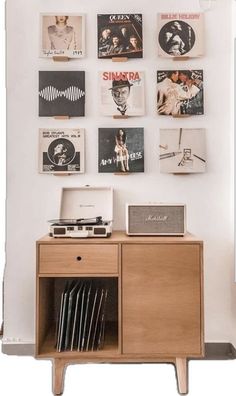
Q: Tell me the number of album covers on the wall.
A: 9